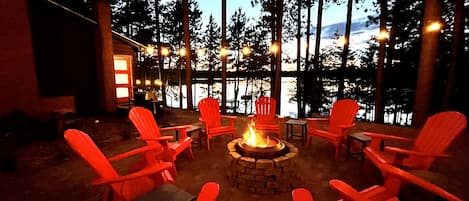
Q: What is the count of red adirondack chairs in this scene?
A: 8